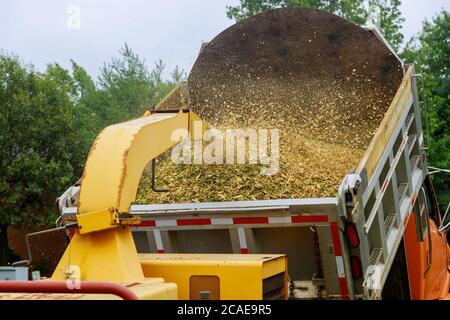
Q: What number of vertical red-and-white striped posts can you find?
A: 3